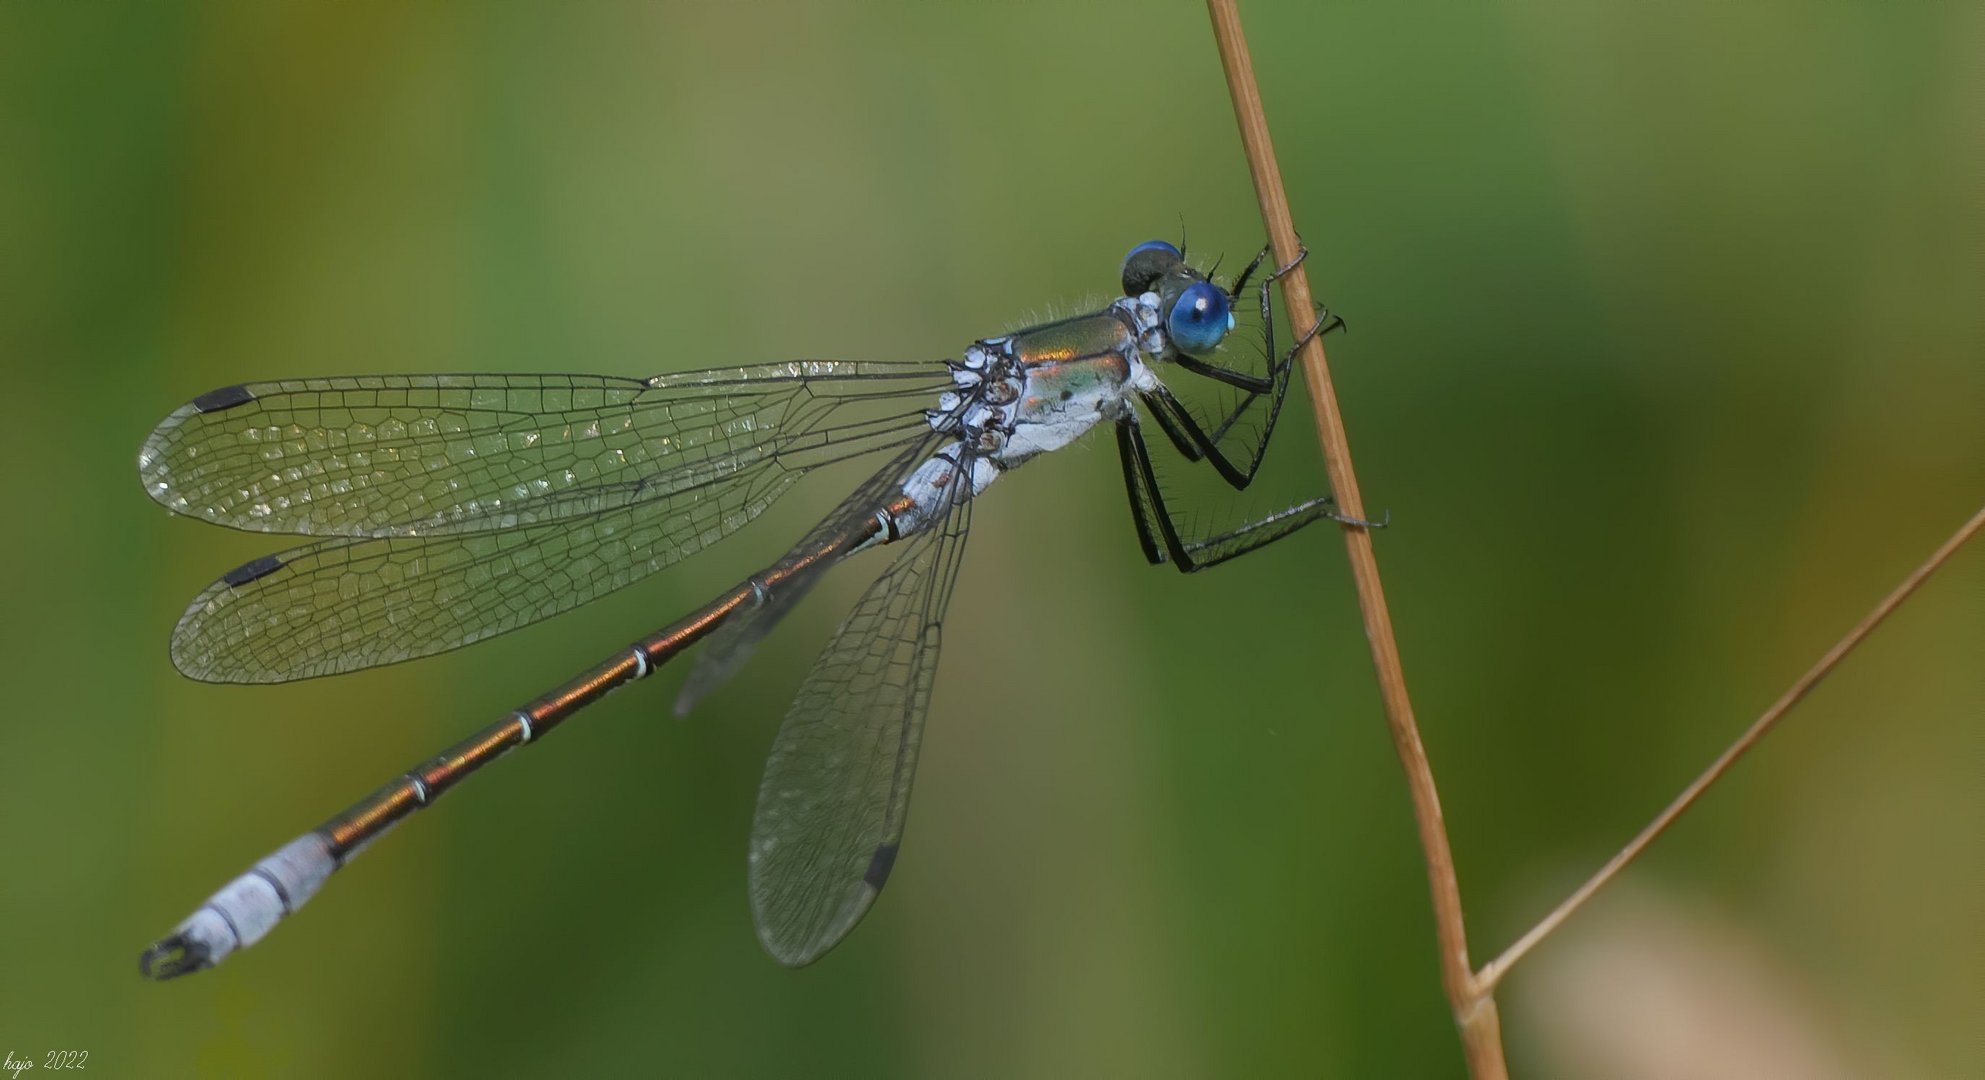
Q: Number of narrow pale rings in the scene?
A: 5